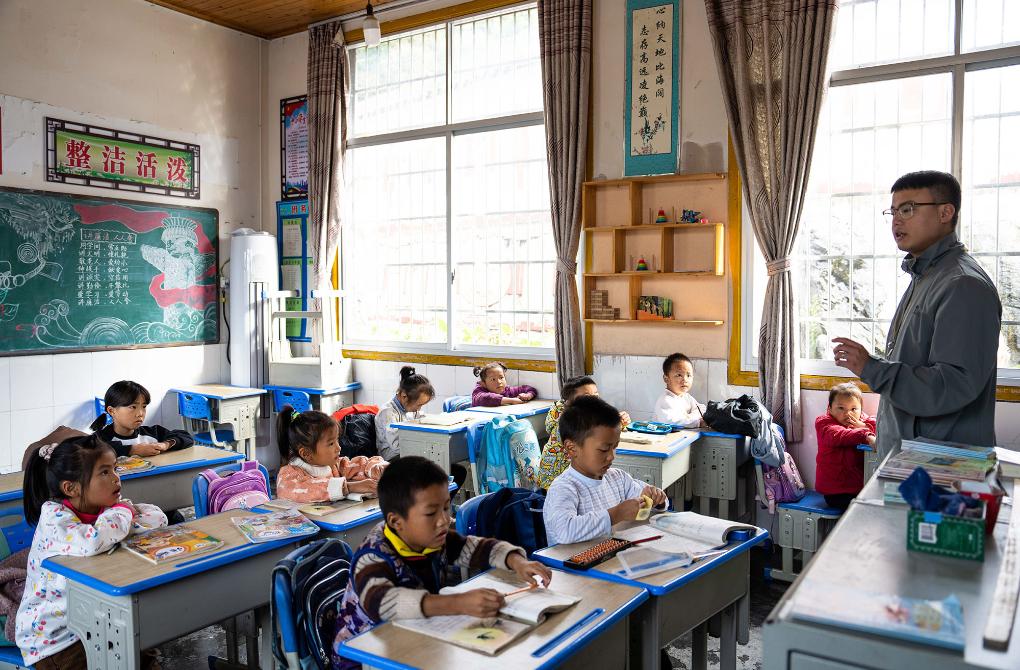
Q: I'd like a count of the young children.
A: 10